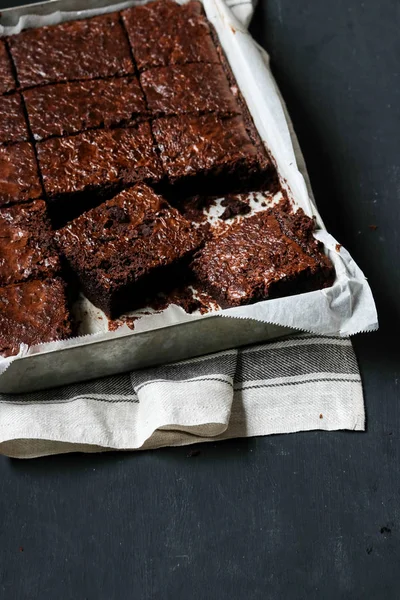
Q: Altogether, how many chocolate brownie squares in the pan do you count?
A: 13